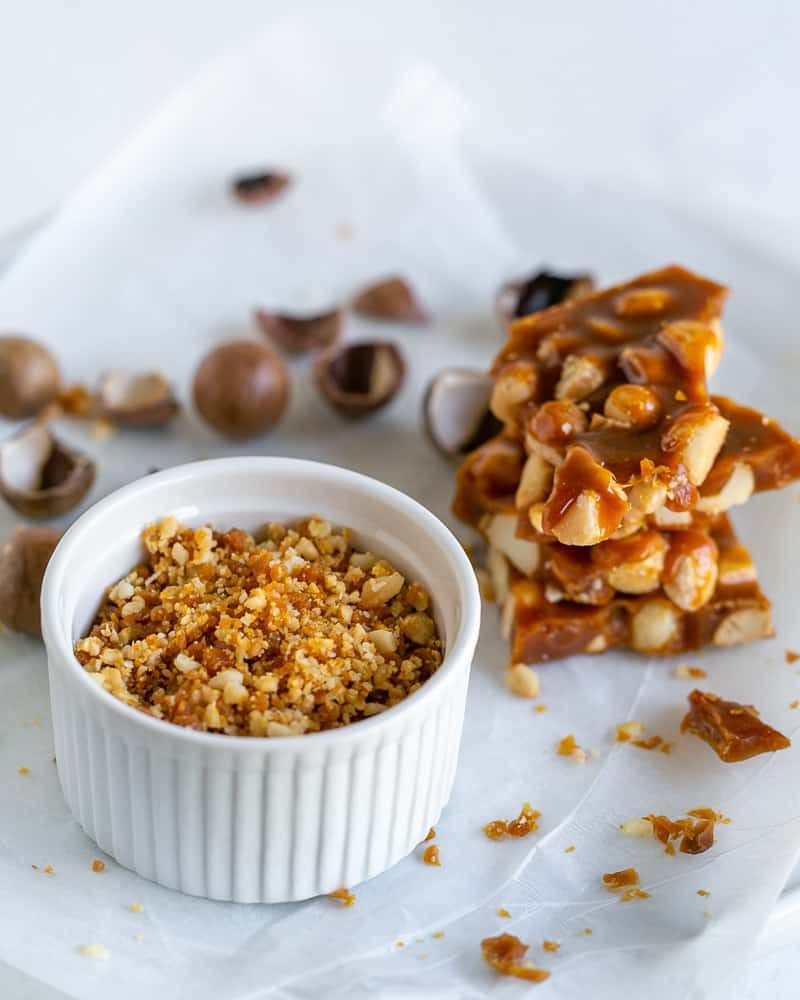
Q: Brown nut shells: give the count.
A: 11